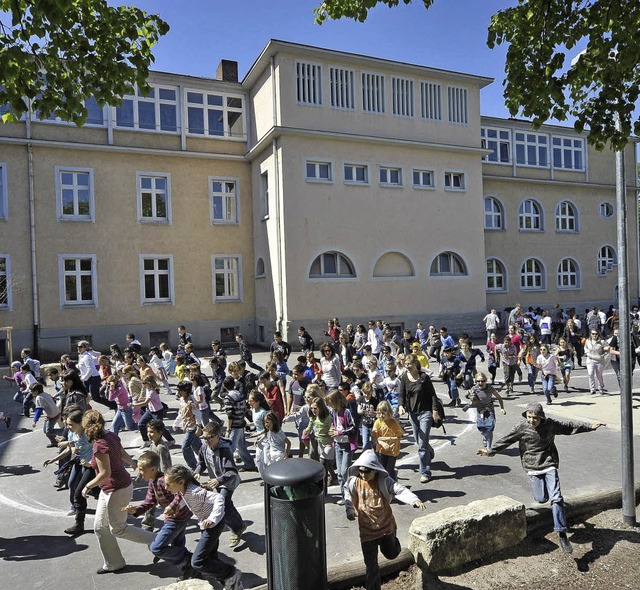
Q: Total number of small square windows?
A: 5